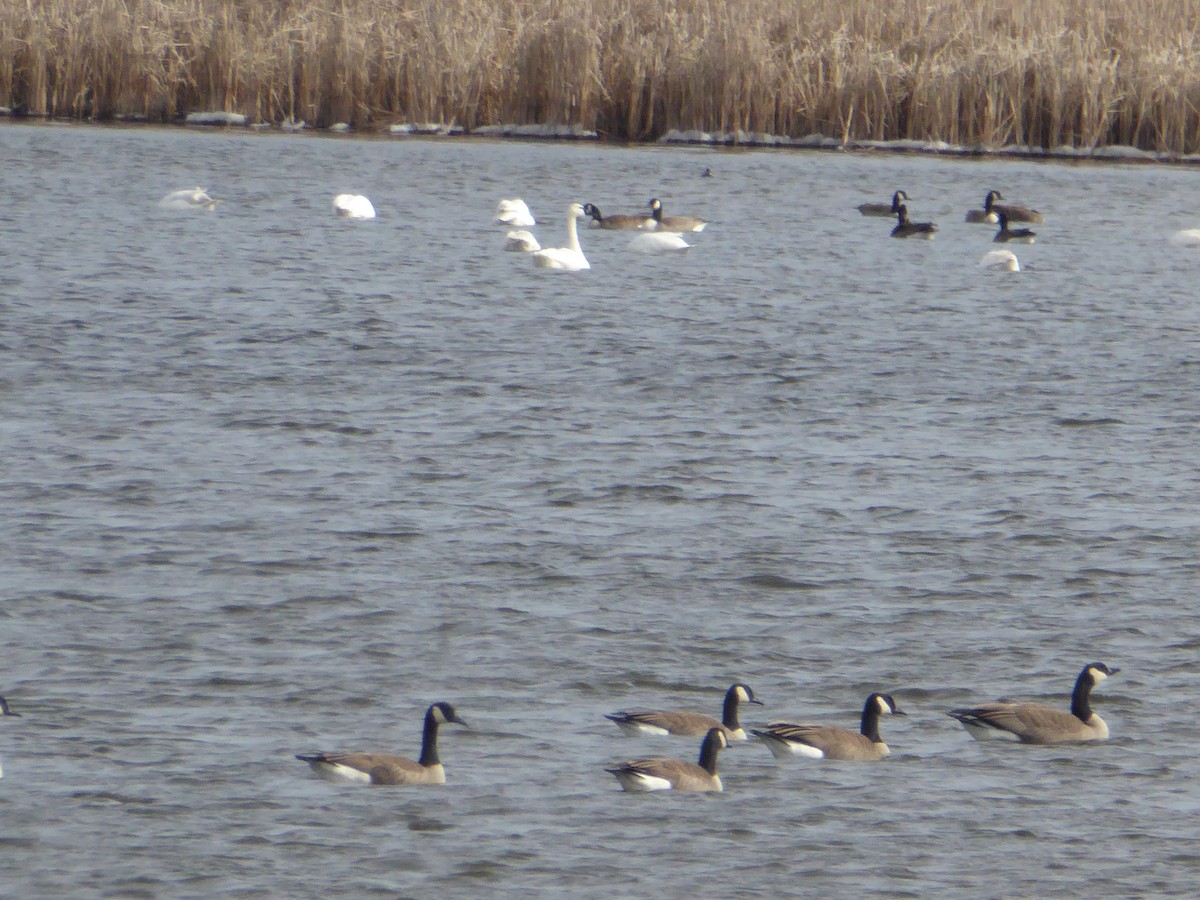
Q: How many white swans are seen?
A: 8